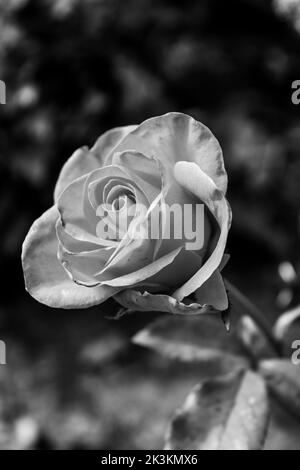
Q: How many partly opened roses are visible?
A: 1